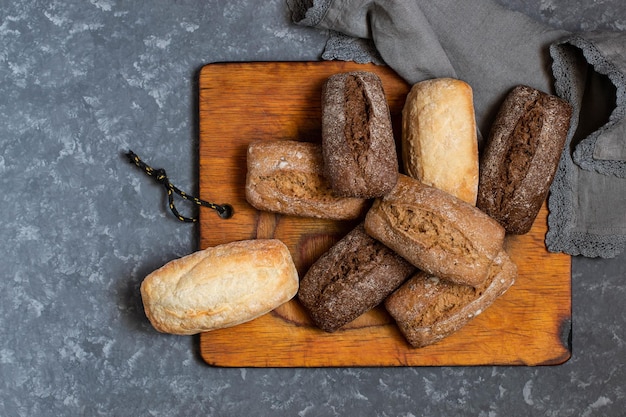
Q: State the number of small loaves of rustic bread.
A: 8